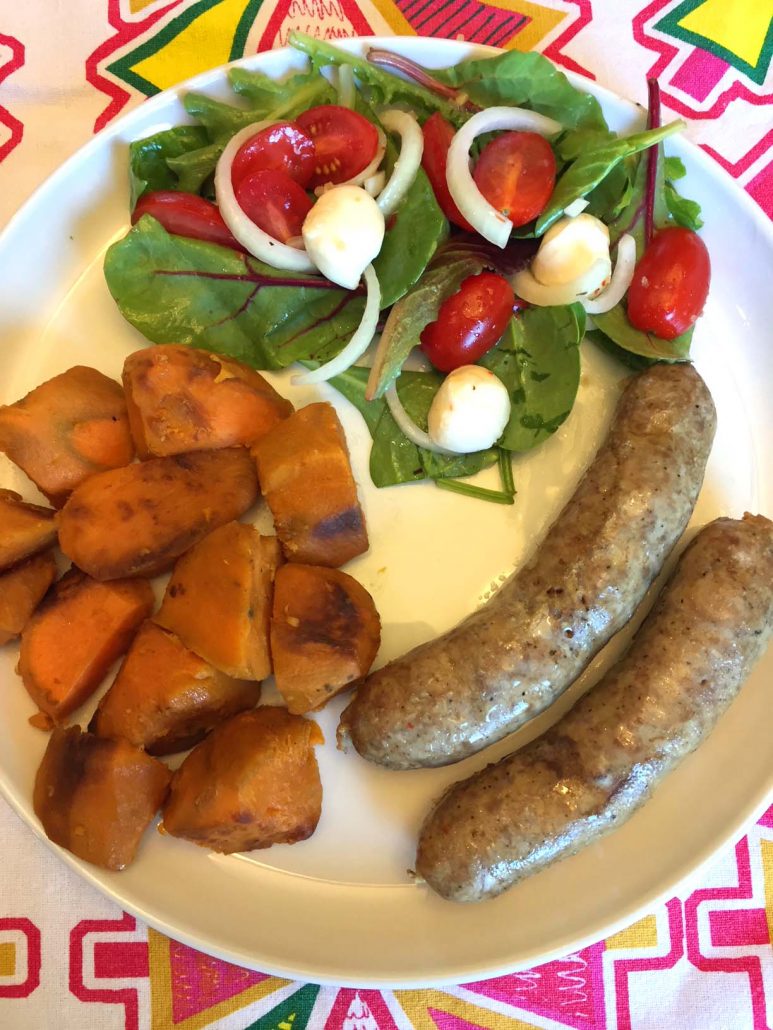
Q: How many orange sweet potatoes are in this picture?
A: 12